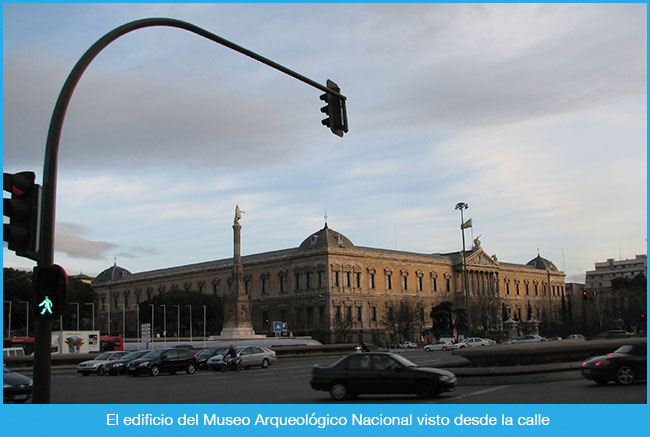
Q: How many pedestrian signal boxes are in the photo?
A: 1